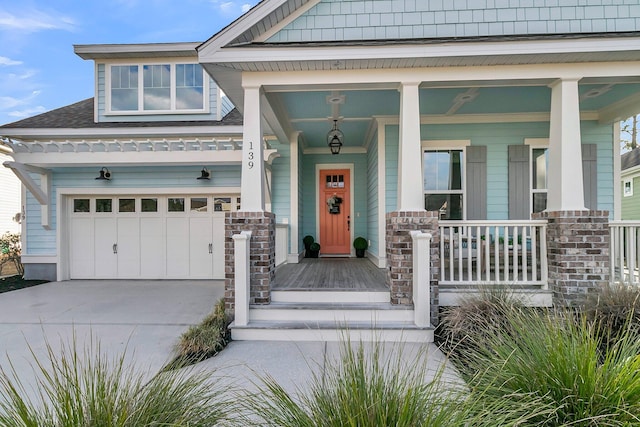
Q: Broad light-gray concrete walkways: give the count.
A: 1